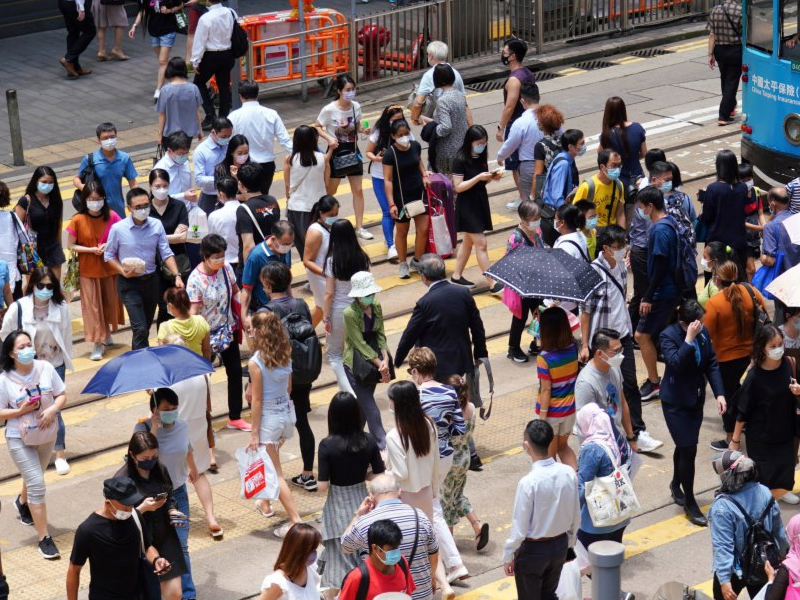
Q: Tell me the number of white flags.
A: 0